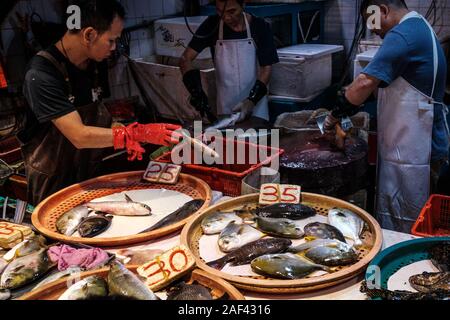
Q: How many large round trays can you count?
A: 4